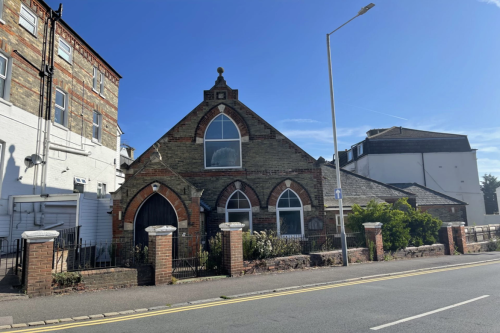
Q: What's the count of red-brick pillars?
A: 6